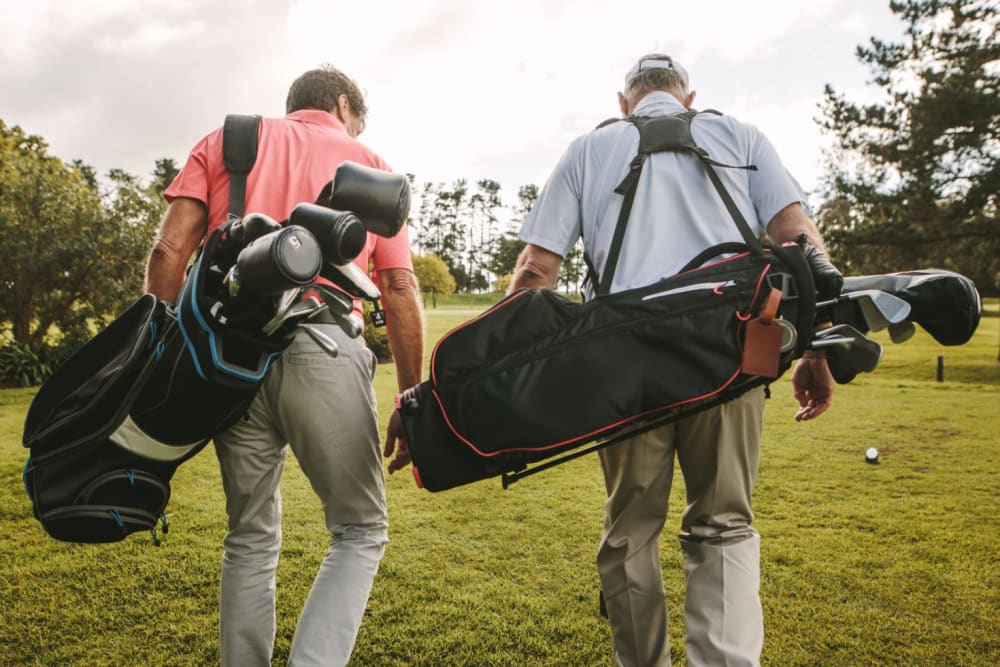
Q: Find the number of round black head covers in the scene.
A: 3